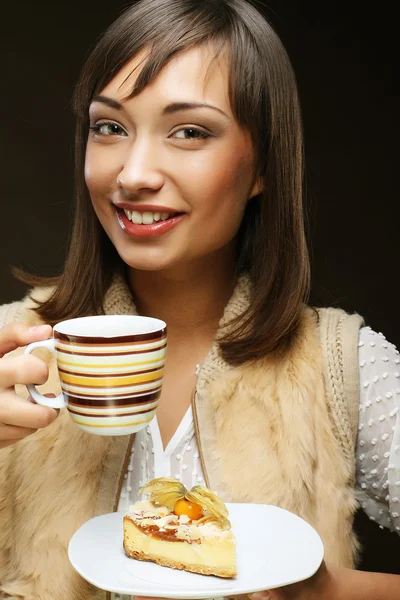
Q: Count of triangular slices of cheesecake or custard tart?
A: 1